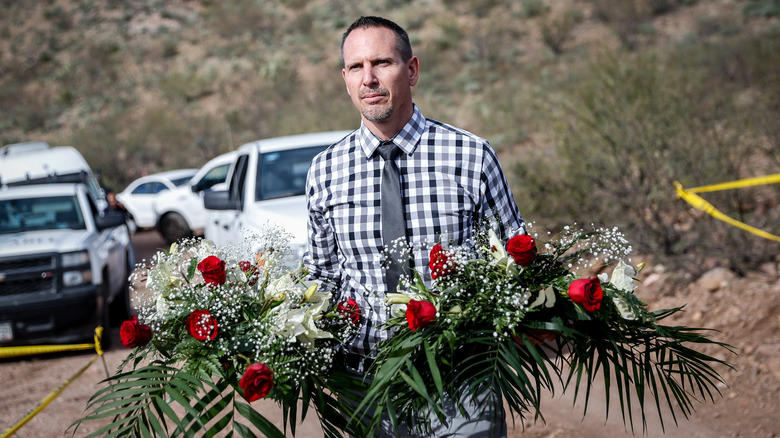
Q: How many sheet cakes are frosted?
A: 0